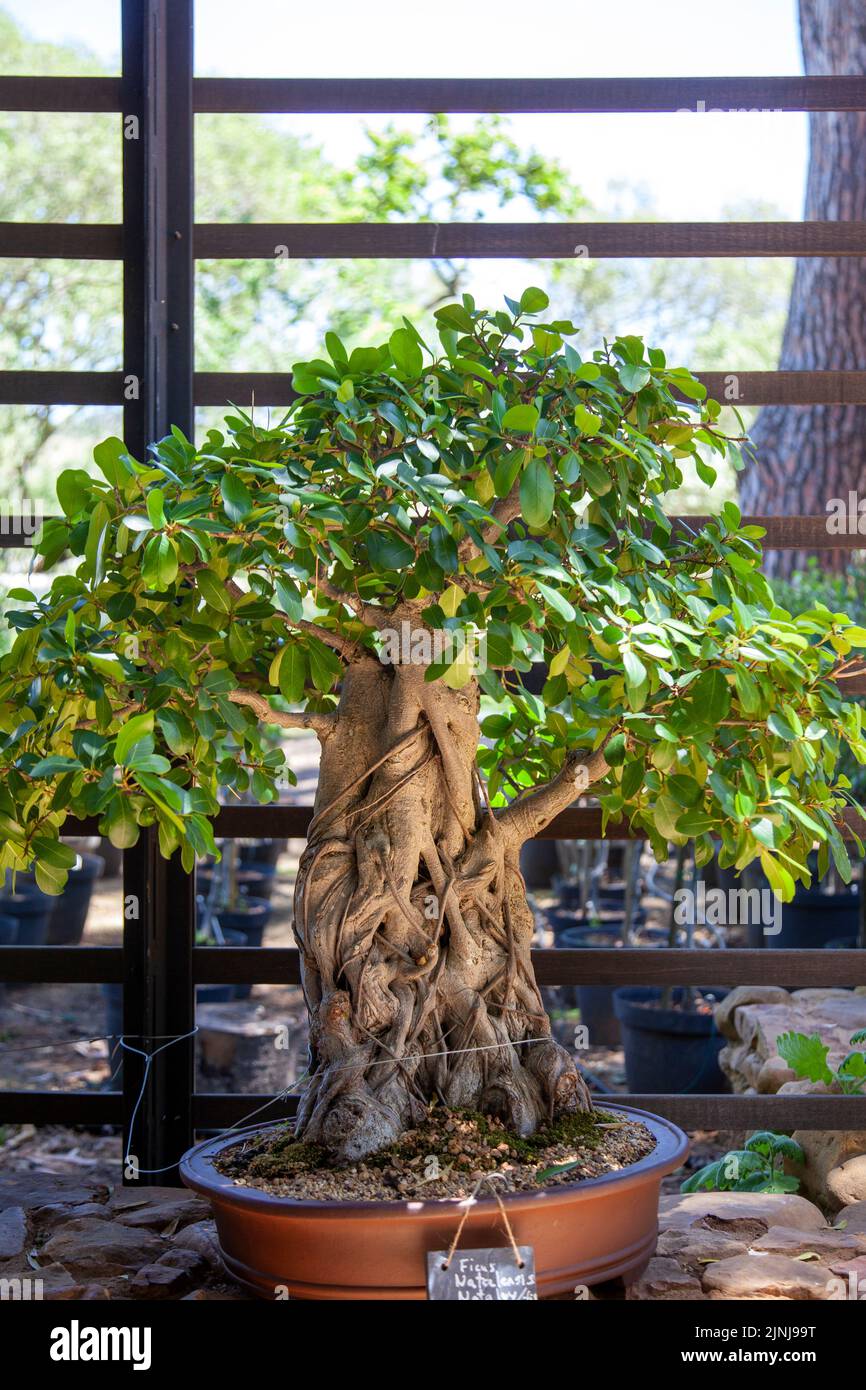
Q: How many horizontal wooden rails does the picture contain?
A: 8